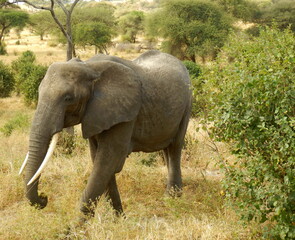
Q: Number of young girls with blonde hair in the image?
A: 0